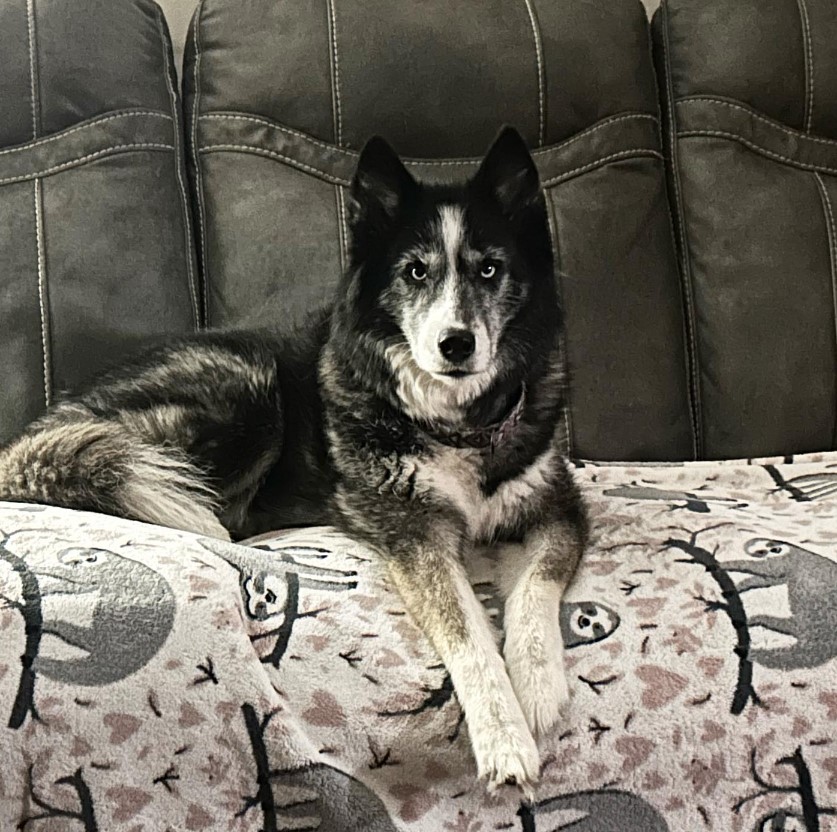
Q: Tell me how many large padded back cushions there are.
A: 3